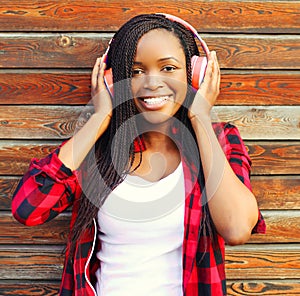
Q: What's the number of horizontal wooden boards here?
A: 9